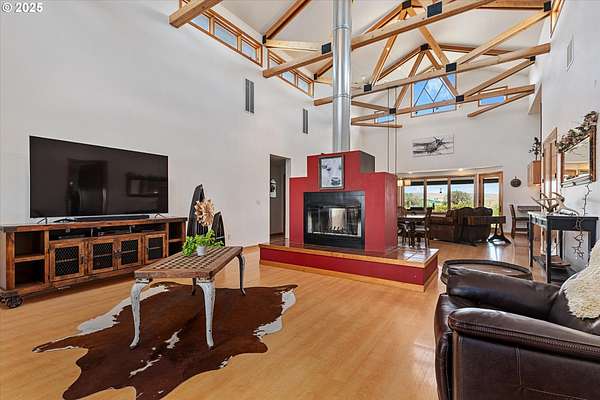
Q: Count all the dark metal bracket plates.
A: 12